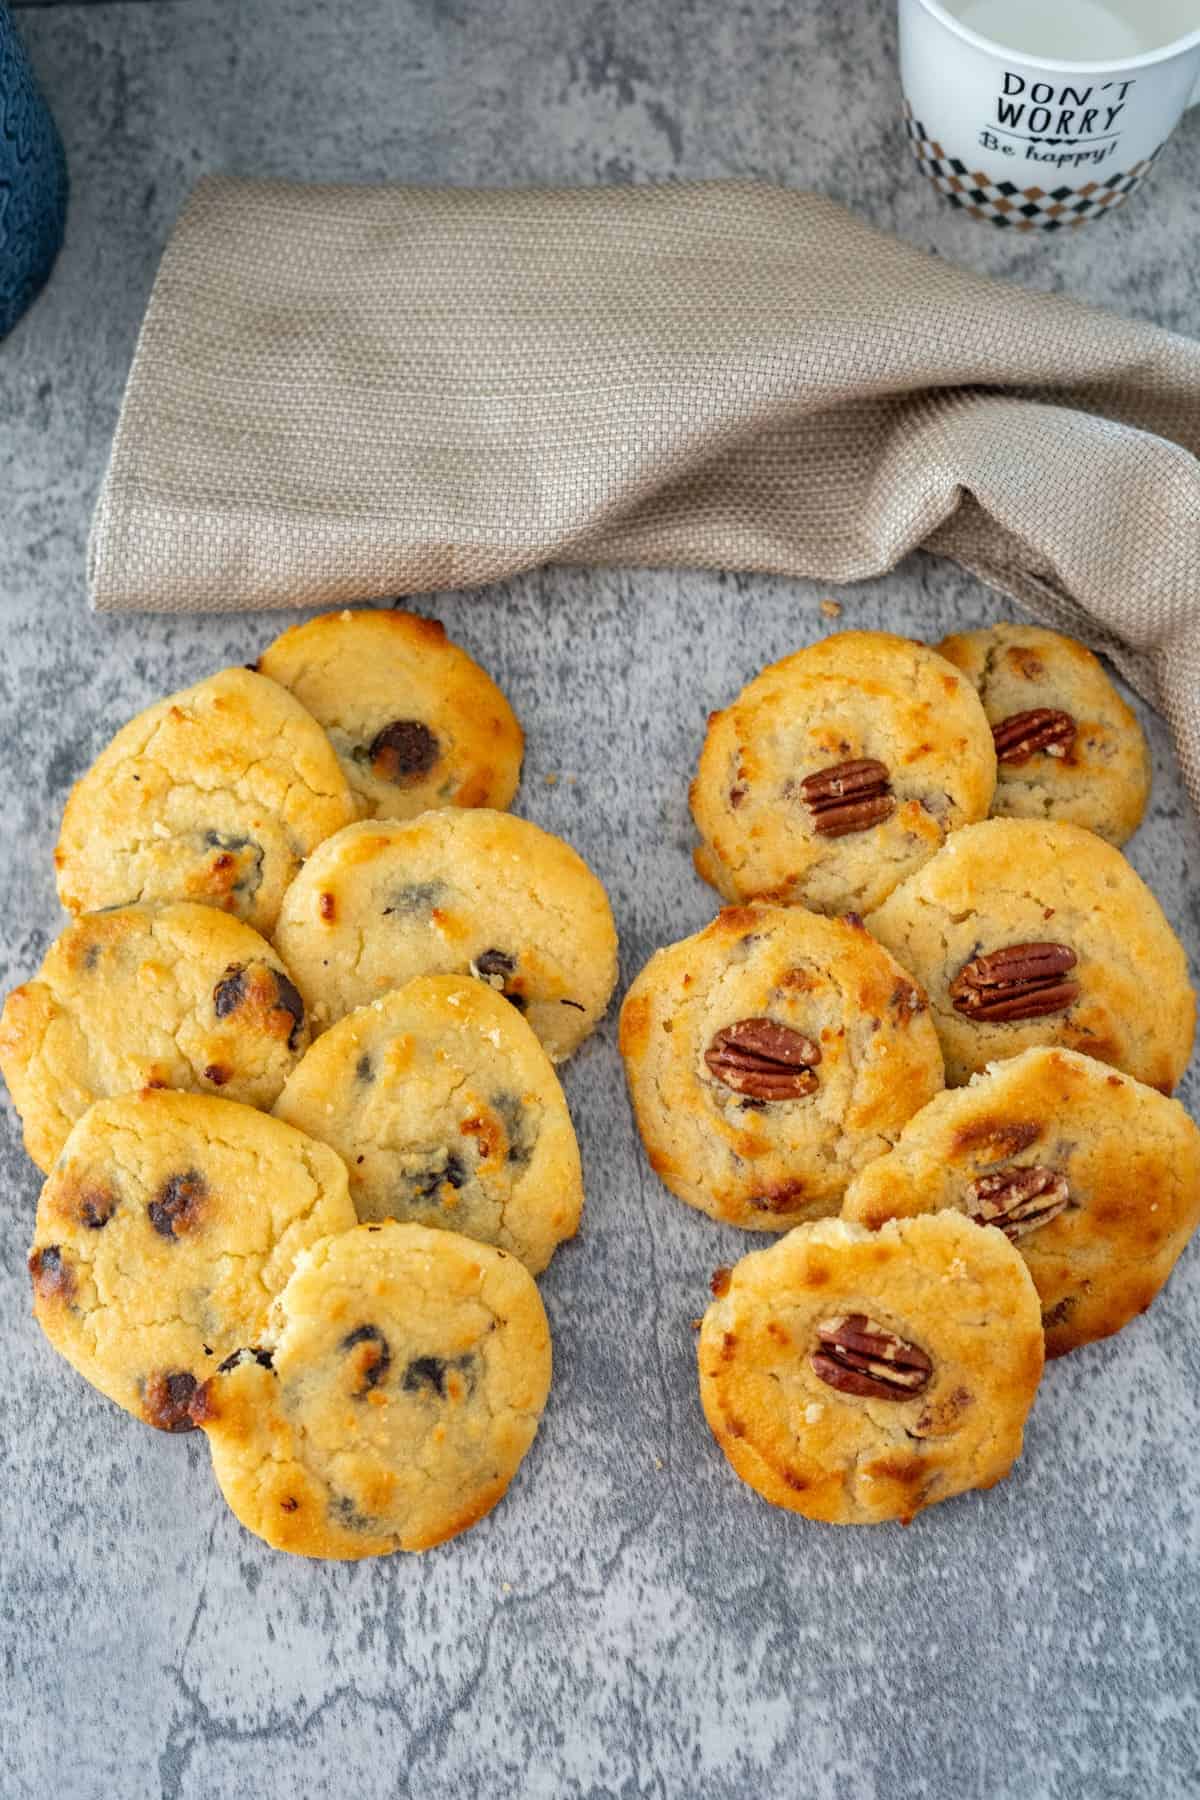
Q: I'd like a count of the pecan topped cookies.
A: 6